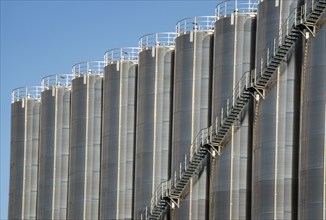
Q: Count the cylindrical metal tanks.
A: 9